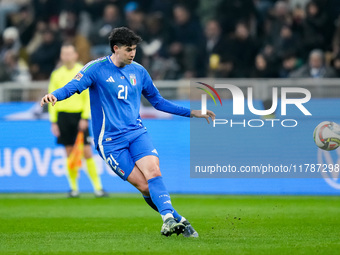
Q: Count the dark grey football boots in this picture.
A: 2